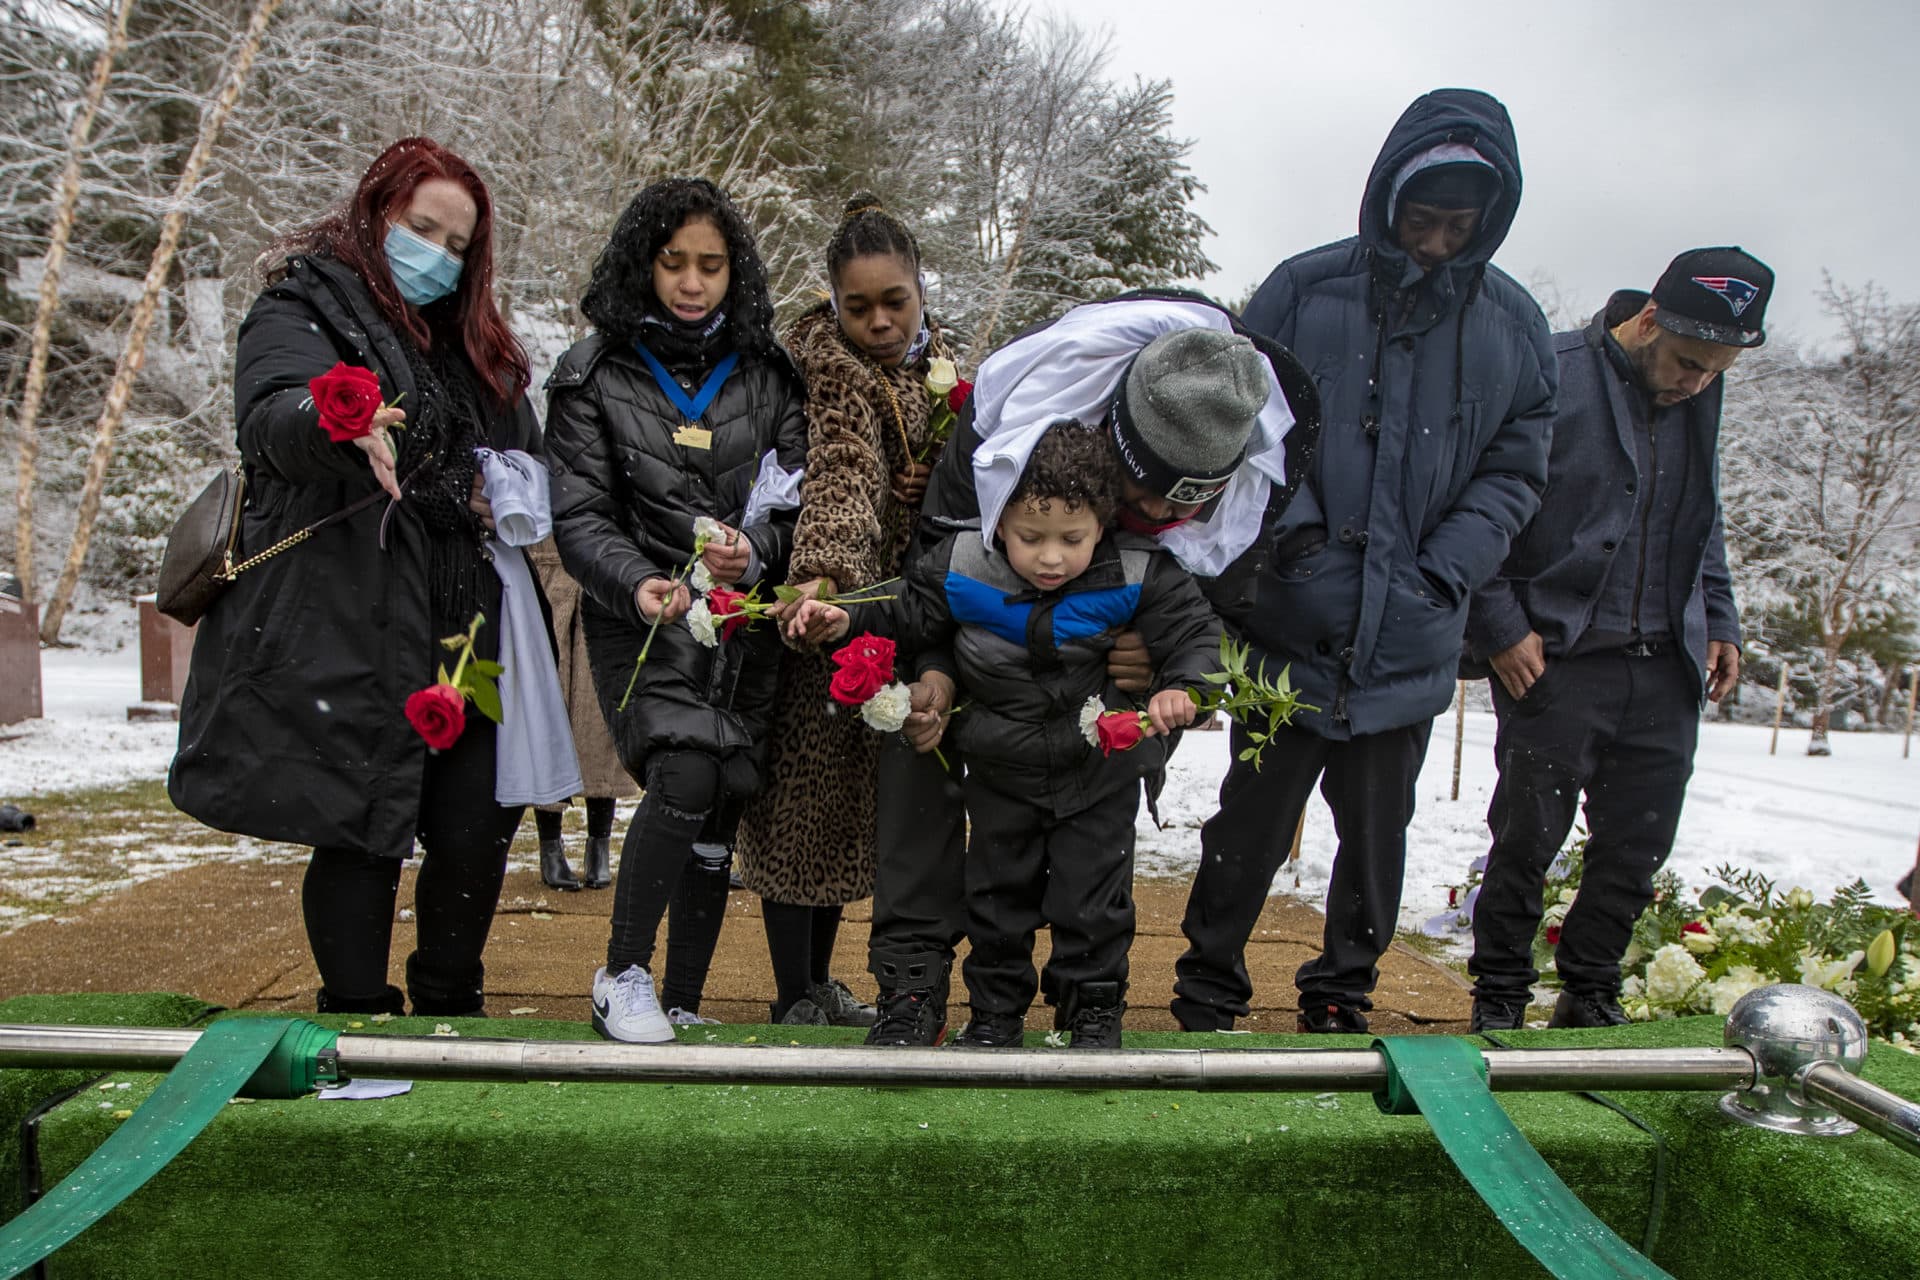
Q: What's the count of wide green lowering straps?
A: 2